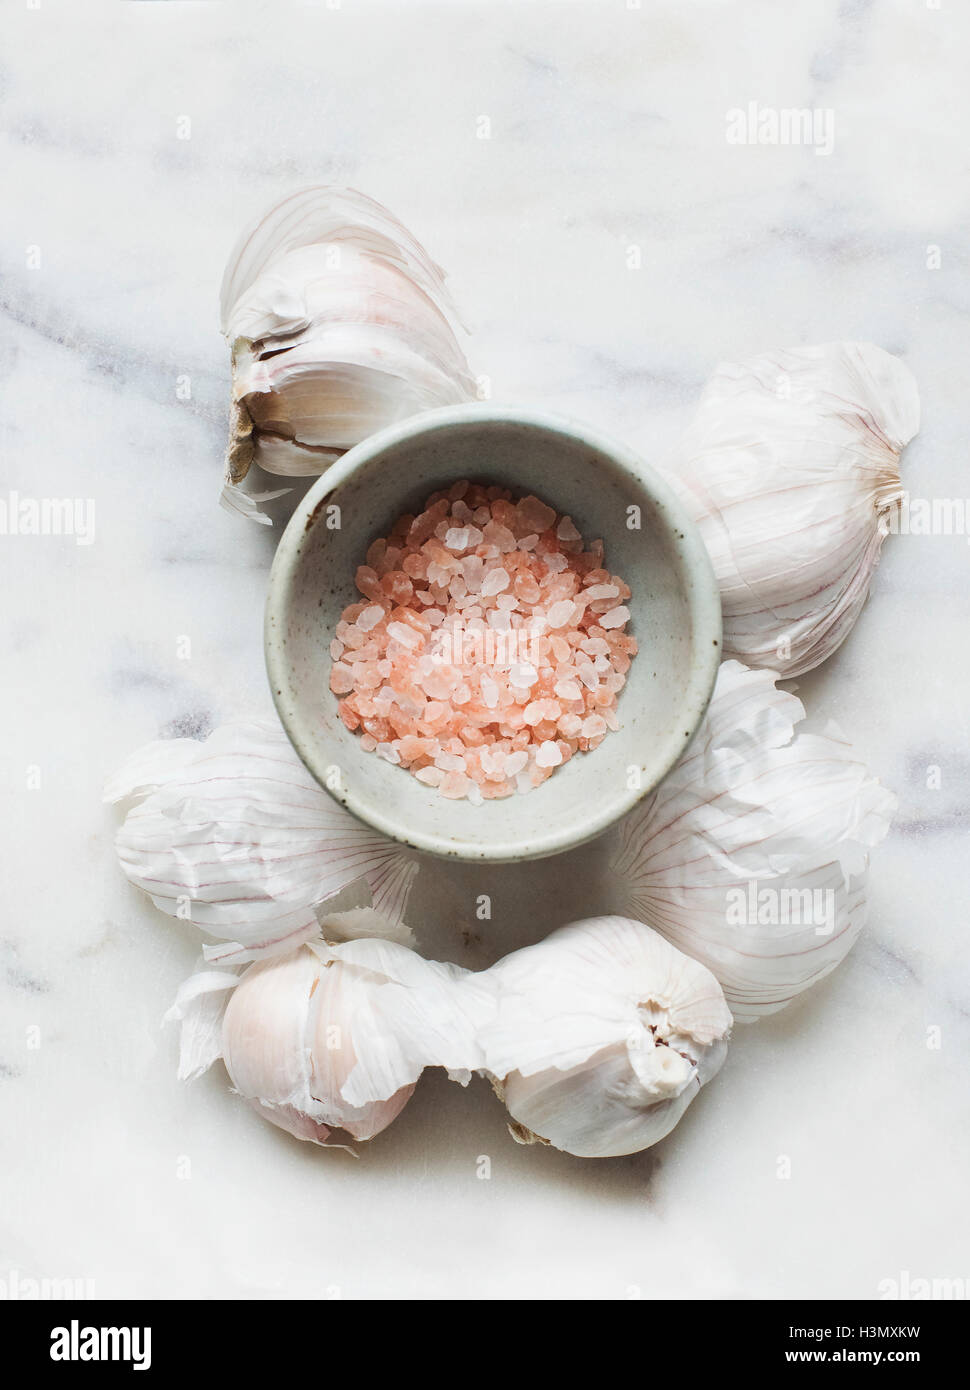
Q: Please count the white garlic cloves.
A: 6